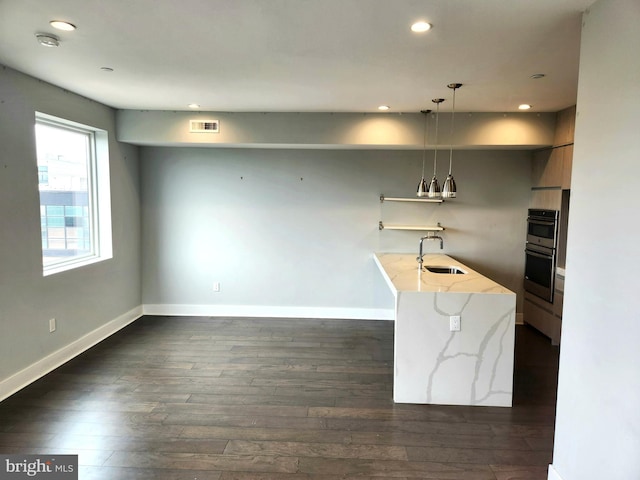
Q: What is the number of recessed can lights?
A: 5